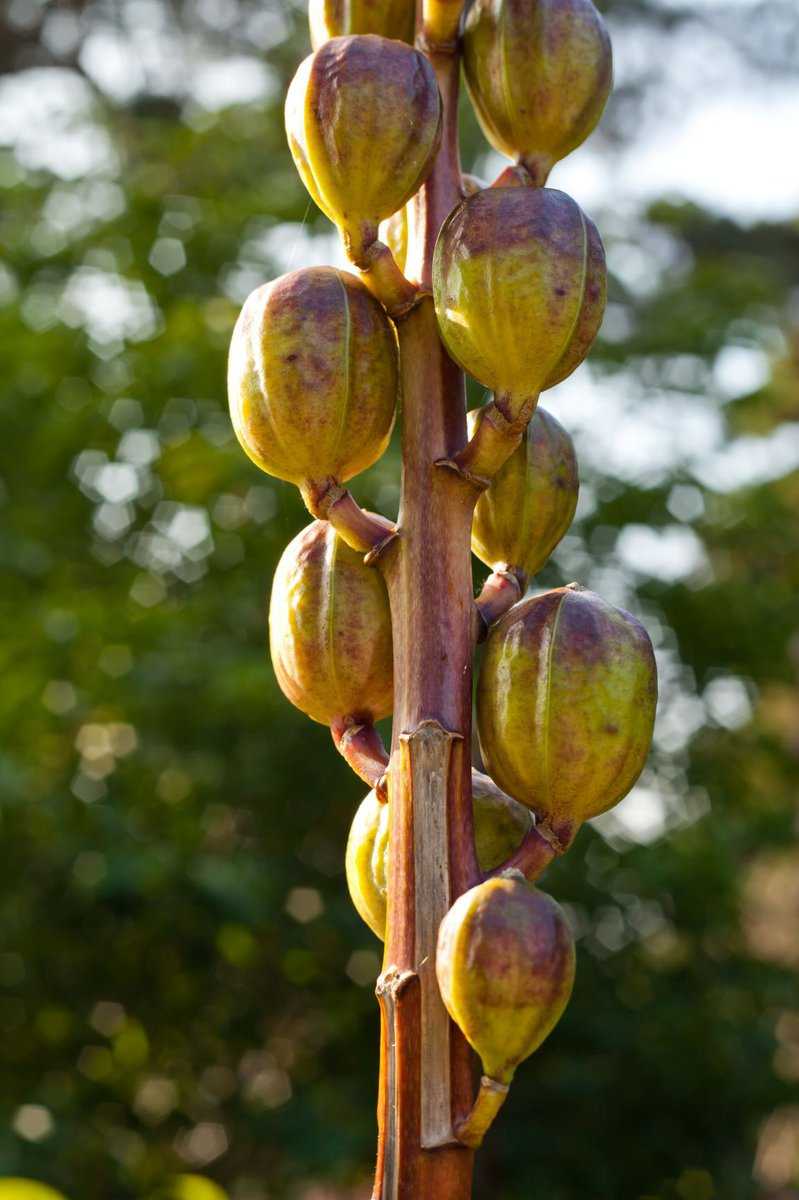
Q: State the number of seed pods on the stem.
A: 11